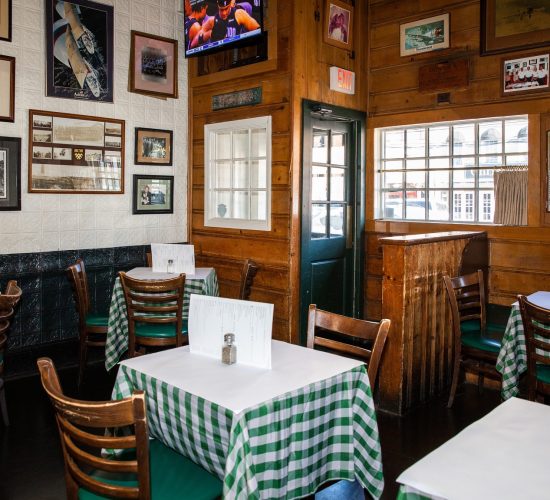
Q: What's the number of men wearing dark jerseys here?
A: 2